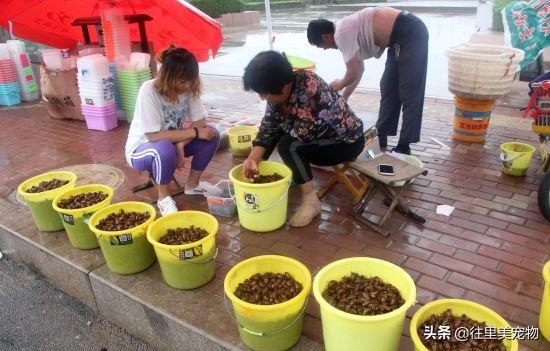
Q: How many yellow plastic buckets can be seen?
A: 11